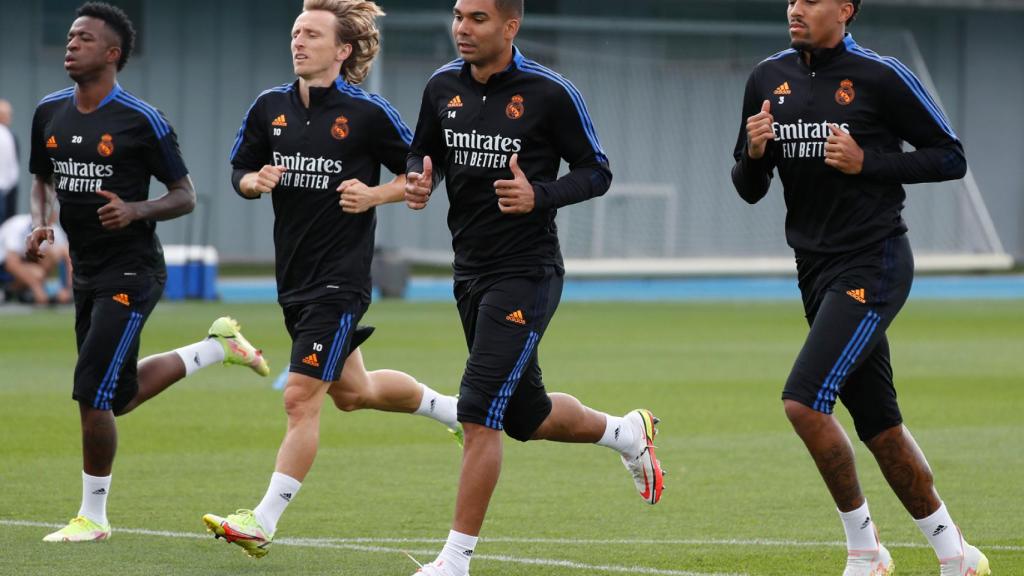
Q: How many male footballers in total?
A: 4